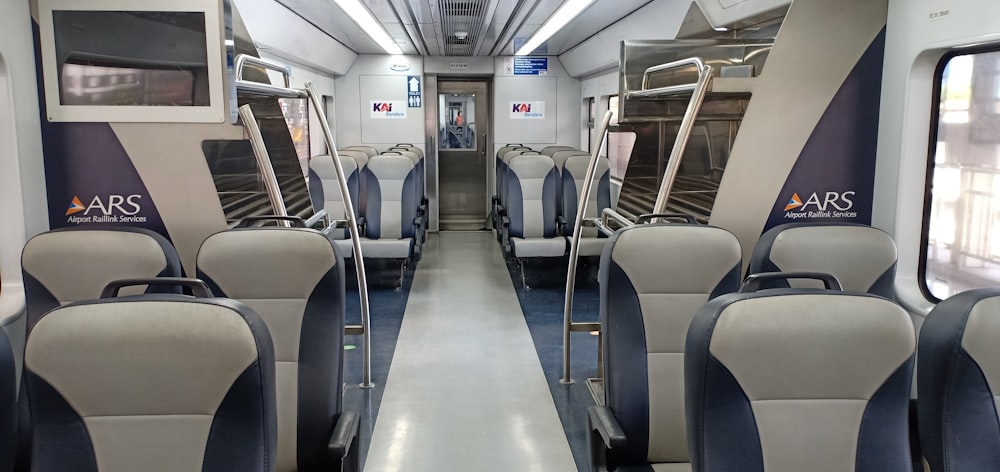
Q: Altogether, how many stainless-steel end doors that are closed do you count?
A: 1